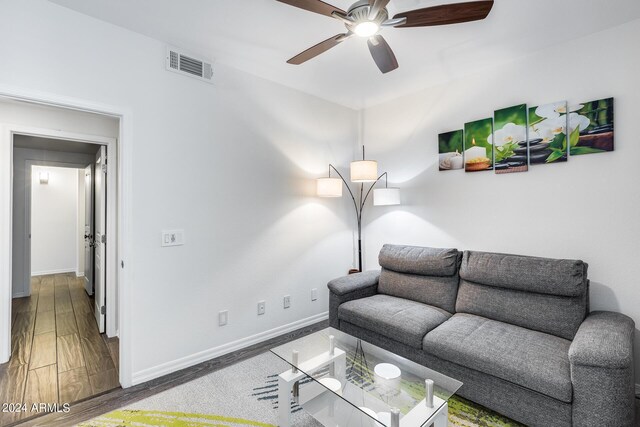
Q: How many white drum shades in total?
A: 3